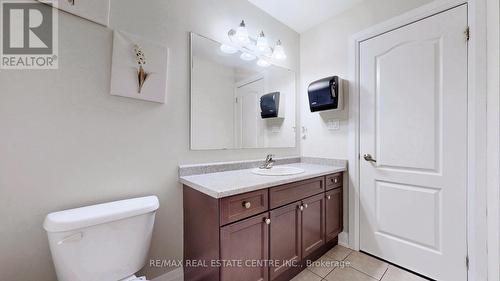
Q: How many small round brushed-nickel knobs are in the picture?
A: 6